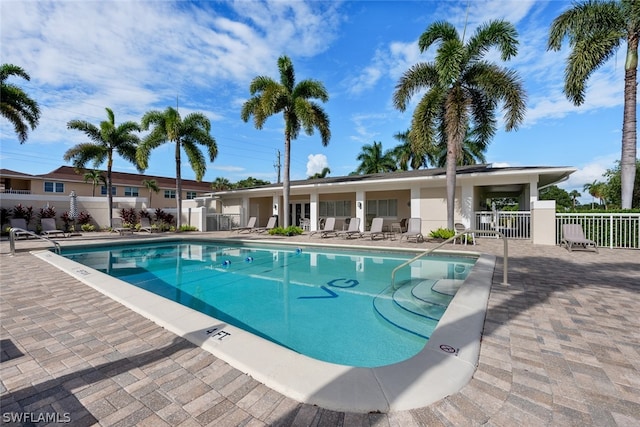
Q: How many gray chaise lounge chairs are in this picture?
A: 11